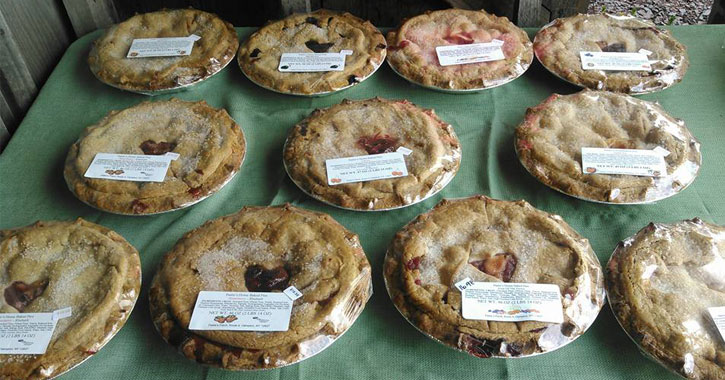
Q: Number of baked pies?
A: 11